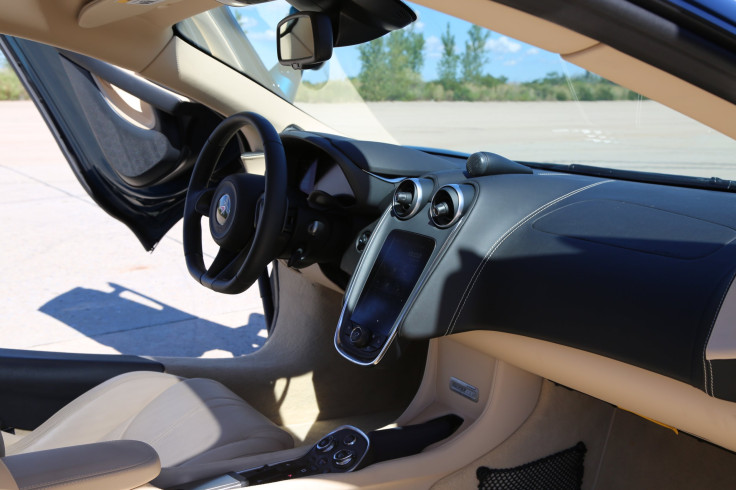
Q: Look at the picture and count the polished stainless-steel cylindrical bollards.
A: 0